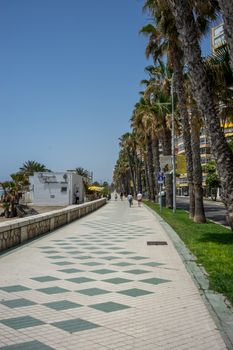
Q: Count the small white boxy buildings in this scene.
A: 1